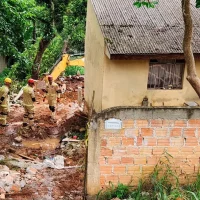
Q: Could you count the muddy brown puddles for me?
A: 1